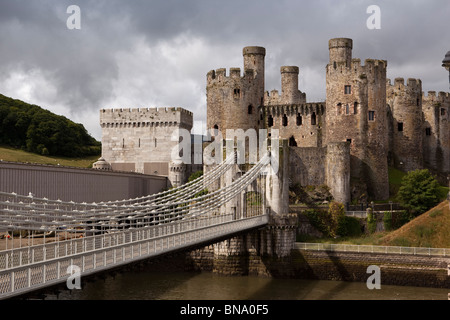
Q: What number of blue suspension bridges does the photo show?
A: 0